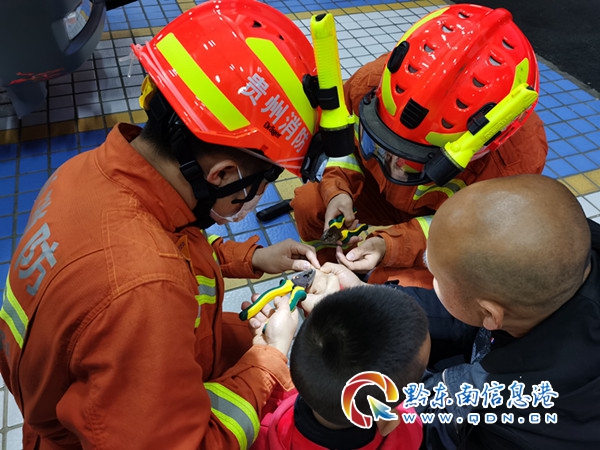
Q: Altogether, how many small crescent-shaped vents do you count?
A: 10